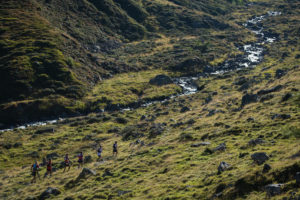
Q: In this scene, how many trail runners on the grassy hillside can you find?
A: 6